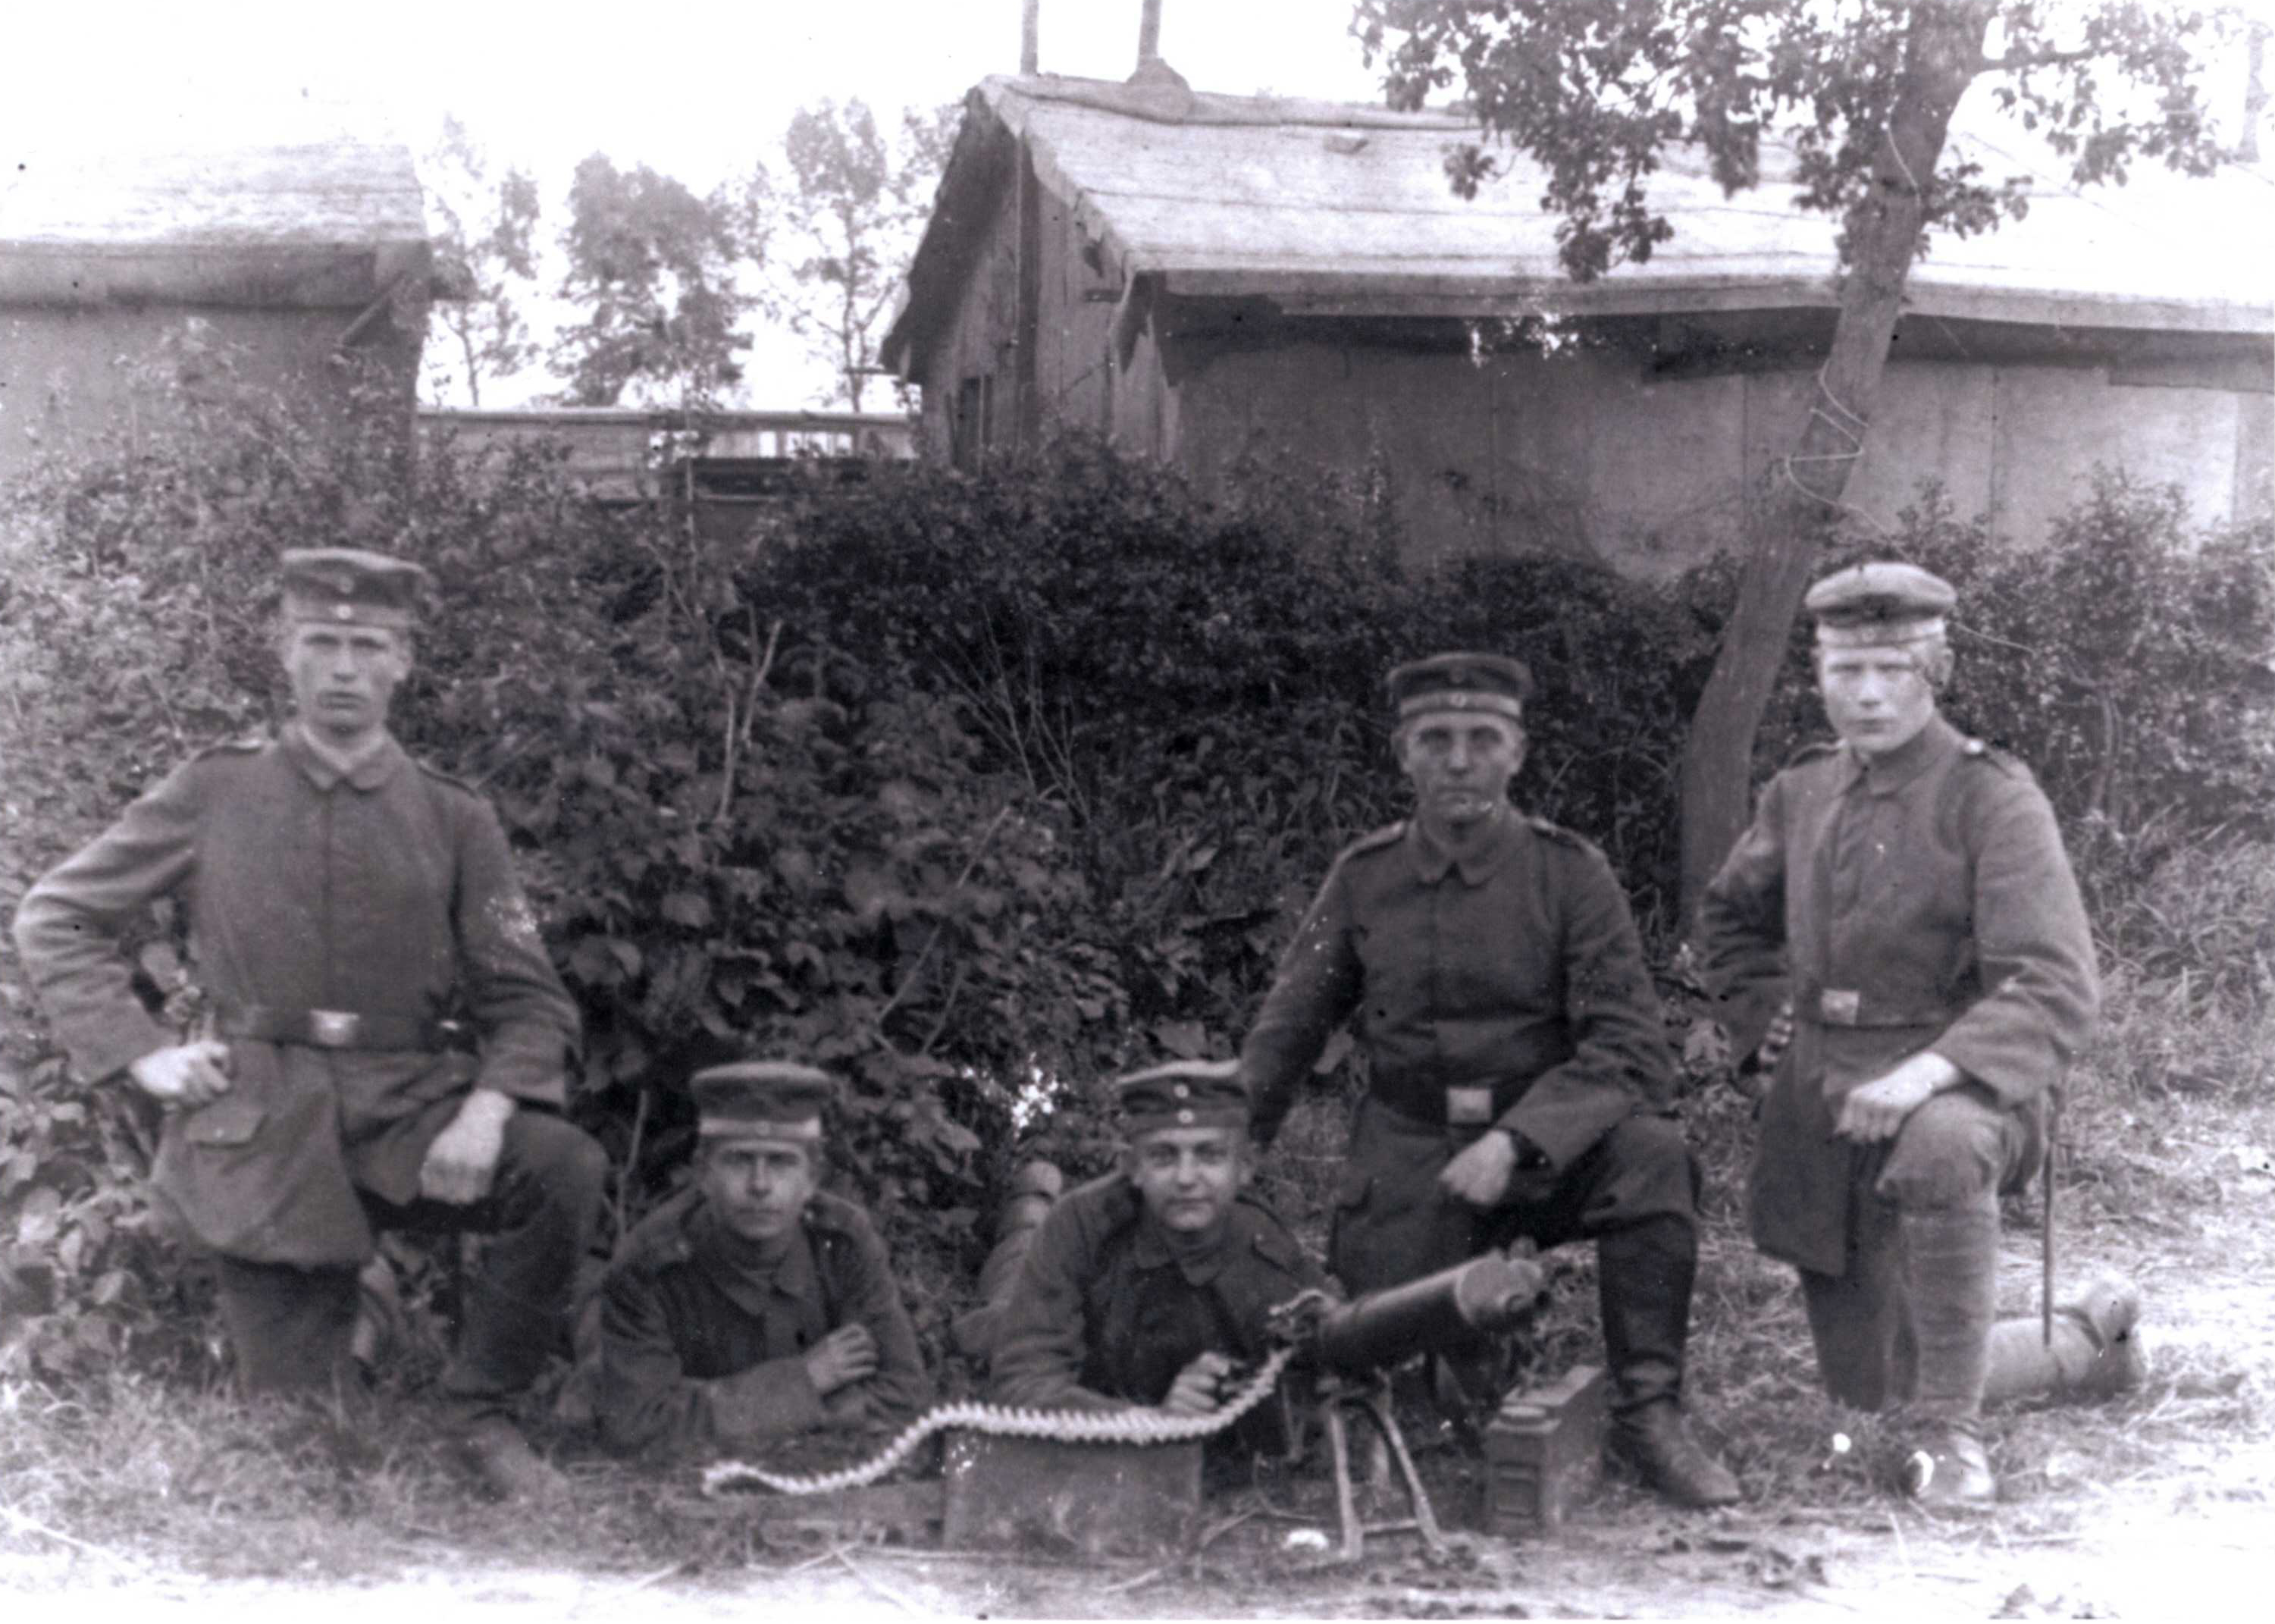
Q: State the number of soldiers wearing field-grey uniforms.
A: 5